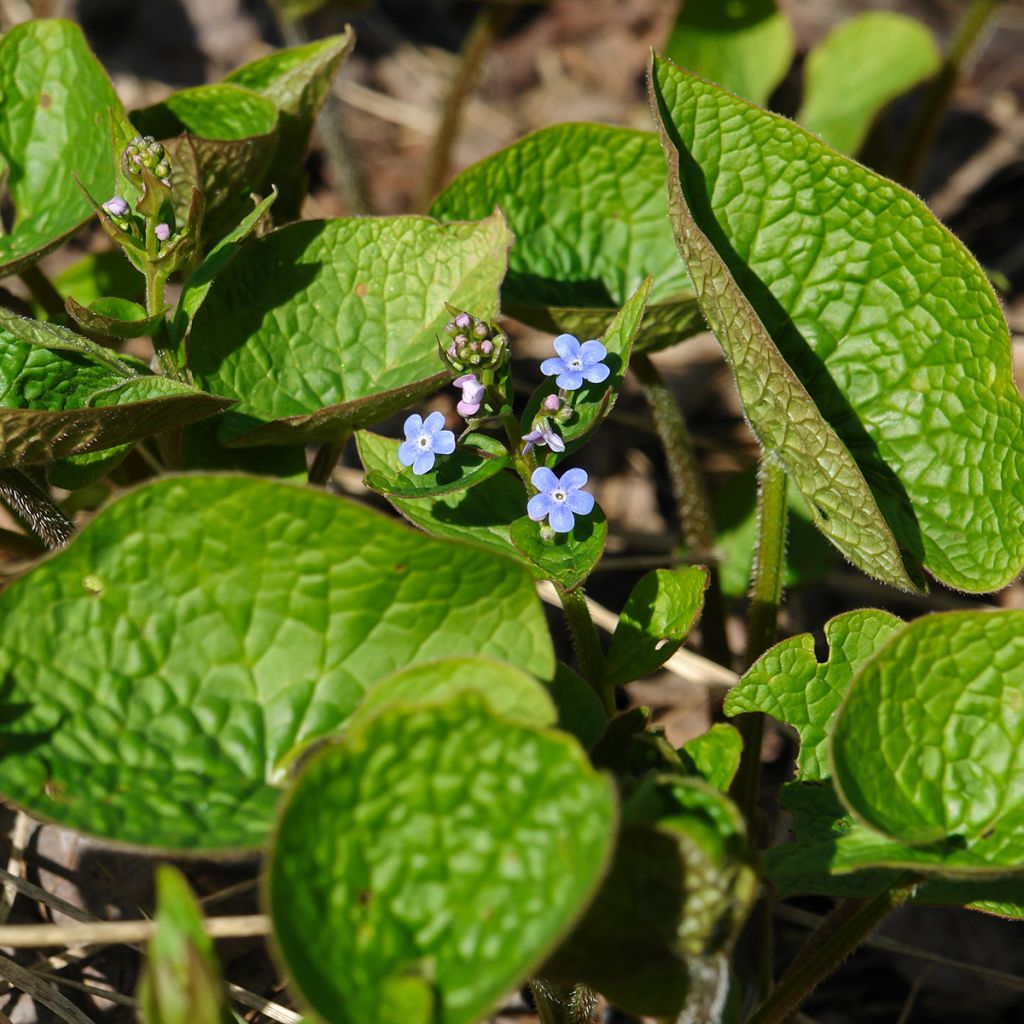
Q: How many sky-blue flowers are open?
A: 3